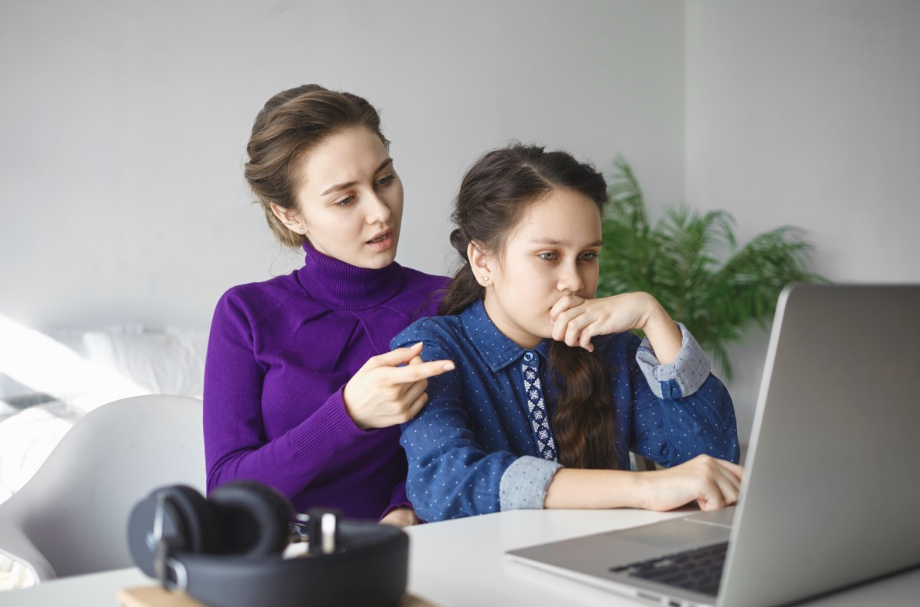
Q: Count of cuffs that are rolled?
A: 2